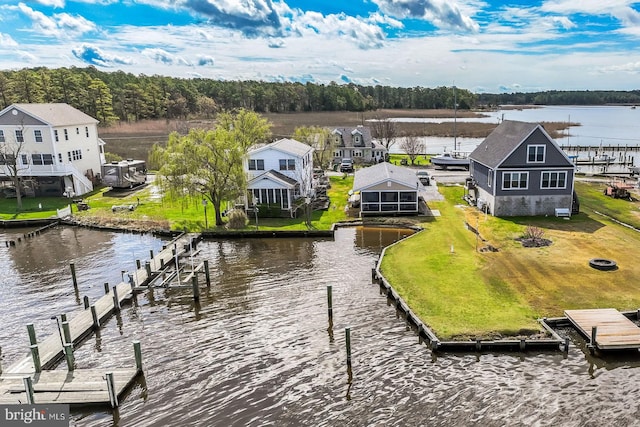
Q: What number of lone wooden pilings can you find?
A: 3